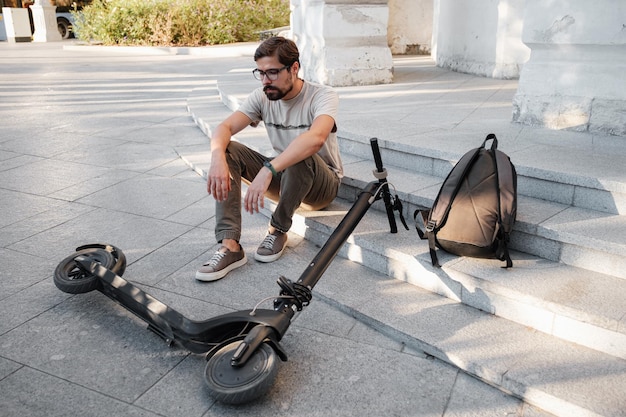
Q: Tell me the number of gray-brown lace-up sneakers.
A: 2